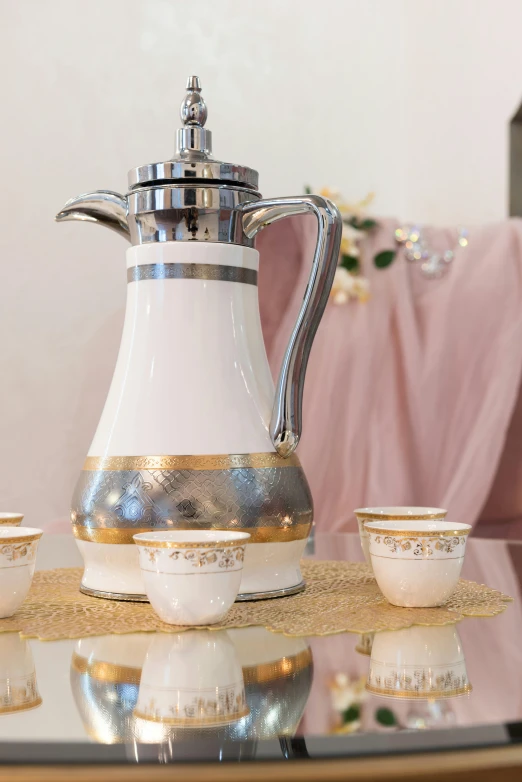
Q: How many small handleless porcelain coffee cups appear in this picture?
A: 5